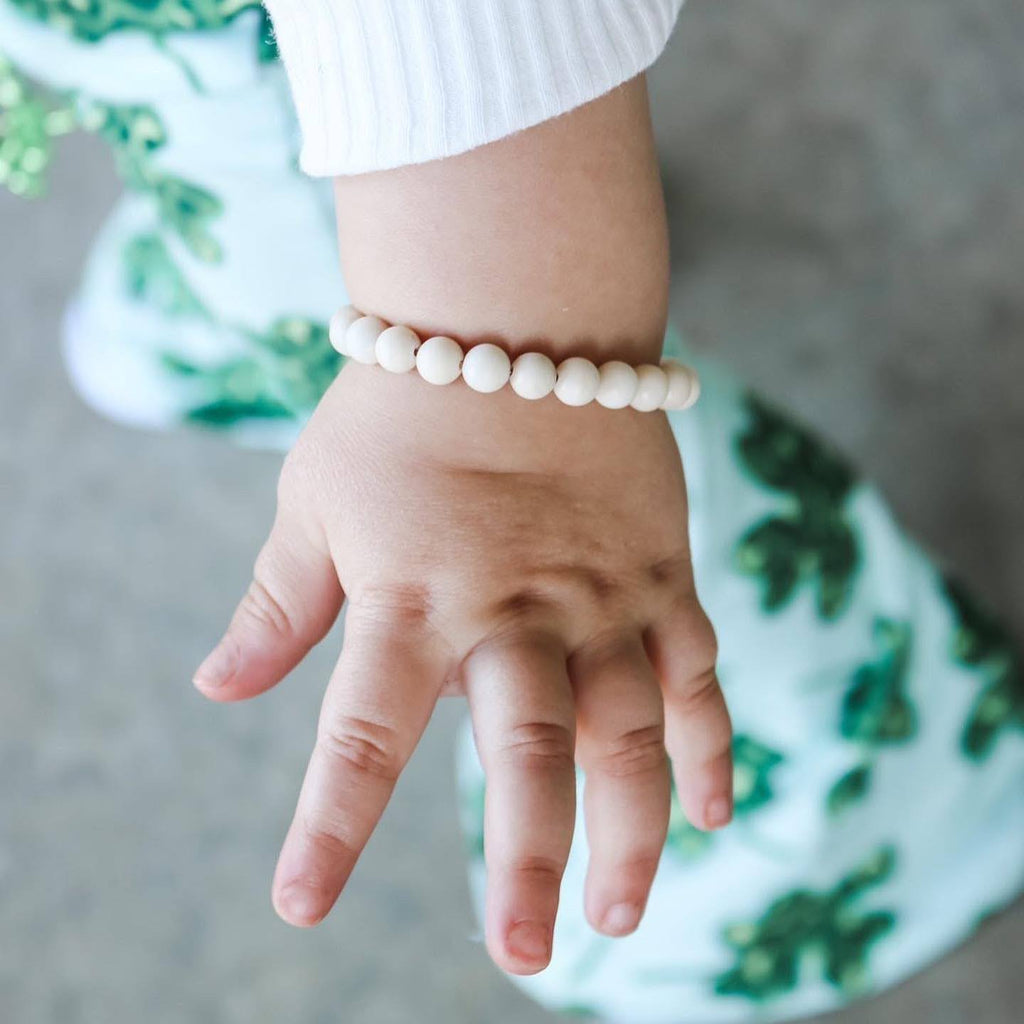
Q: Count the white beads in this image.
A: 11